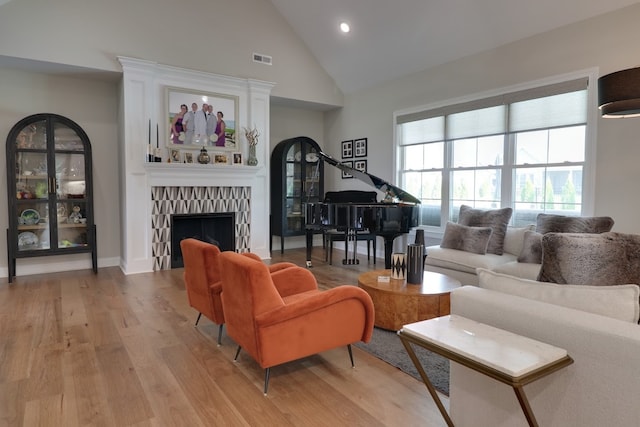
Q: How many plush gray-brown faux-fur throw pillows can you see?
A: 5